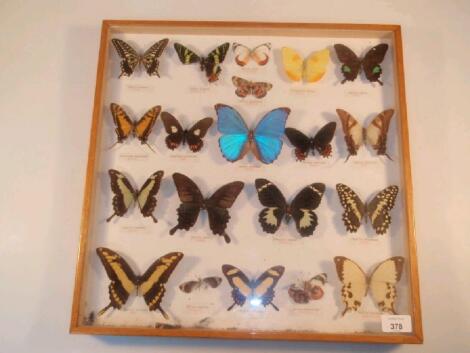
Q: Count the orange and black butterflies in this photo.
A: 1